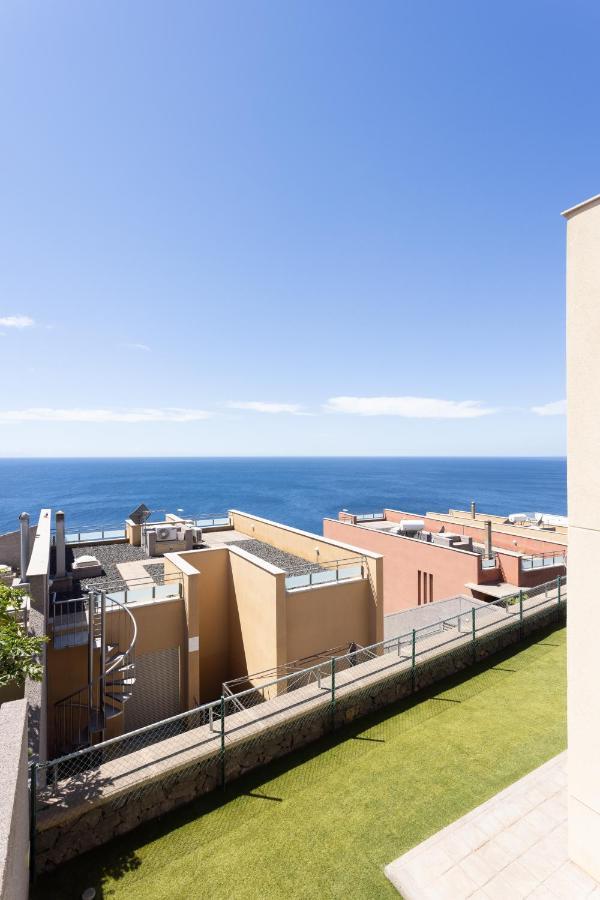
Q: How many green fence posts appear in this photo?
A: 7